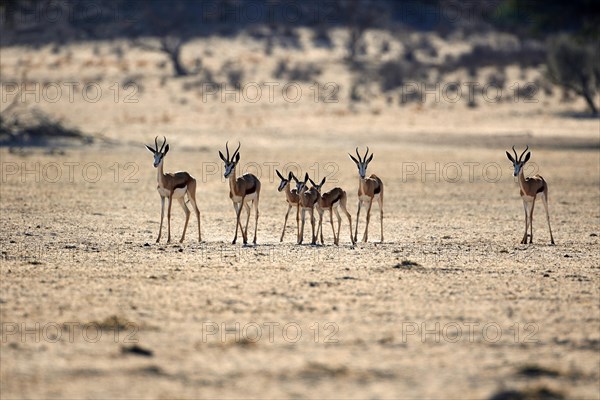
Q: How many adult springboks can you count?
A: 4